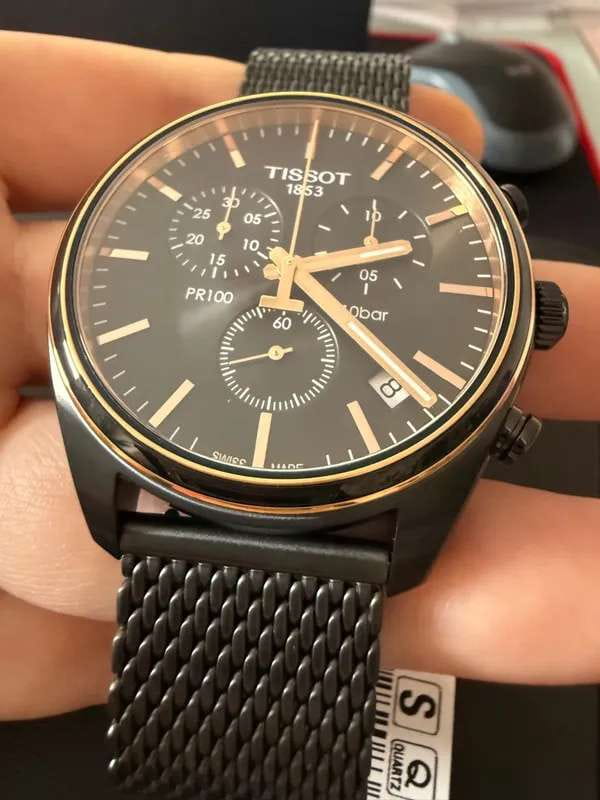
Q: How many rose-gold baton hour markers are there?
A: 12